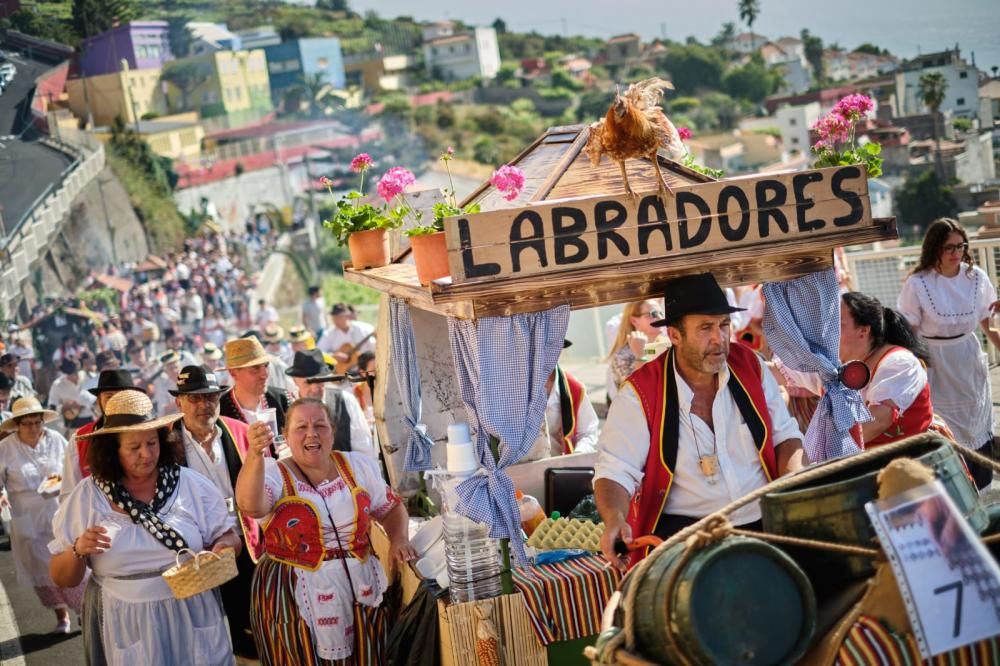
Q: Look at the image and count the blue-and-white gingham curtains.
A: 3